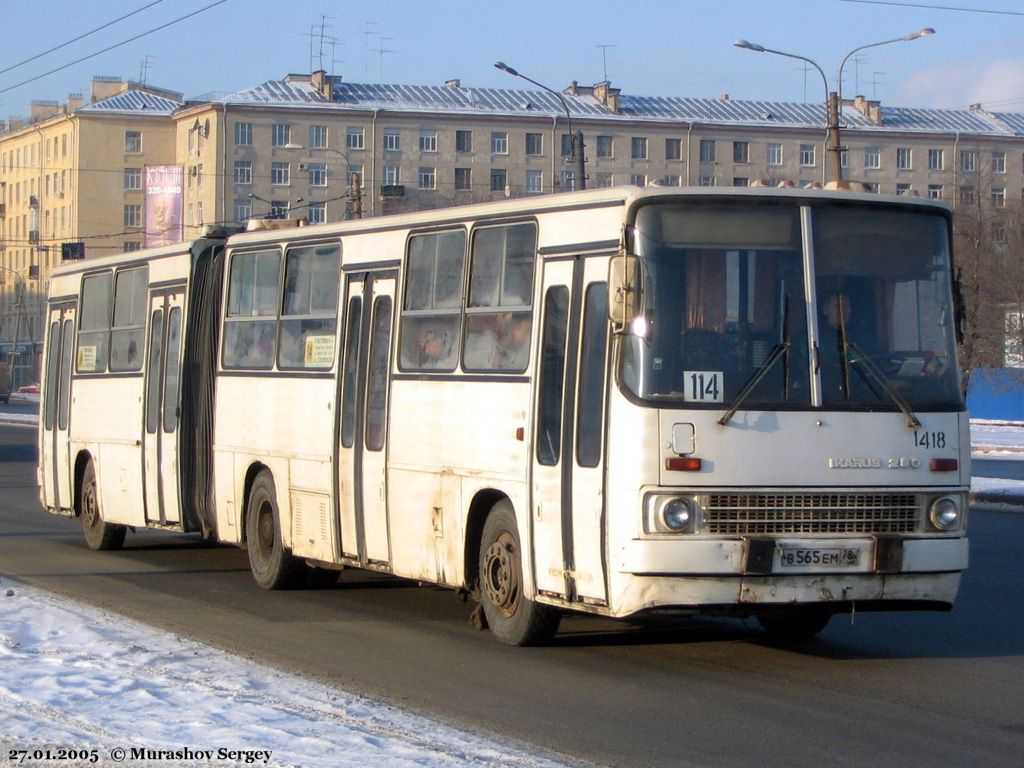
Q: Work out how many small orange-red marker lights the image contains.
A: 3